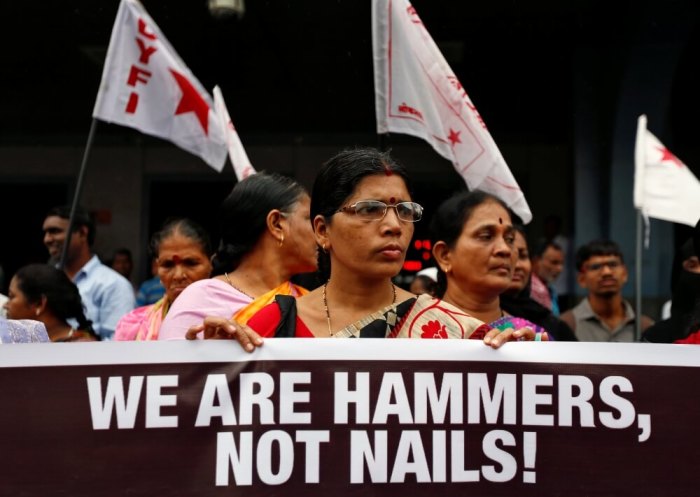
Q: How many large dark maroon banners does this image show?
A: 1